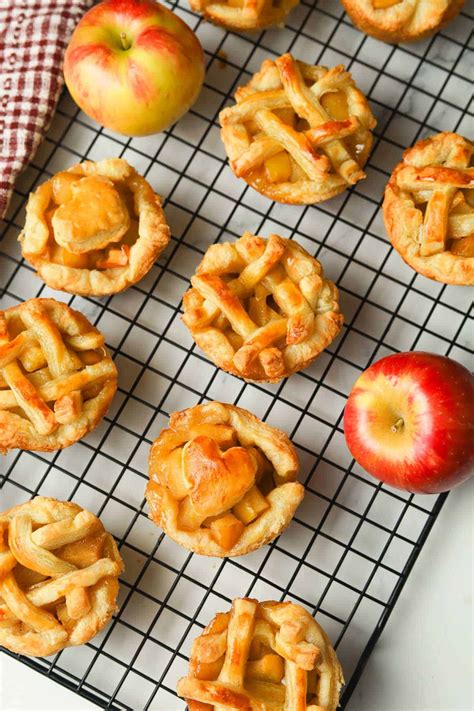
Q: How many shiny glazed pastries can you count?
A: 10